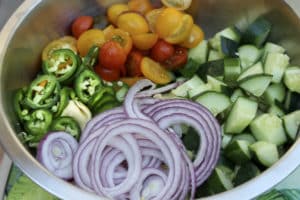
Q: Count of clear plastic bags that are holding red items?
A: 0